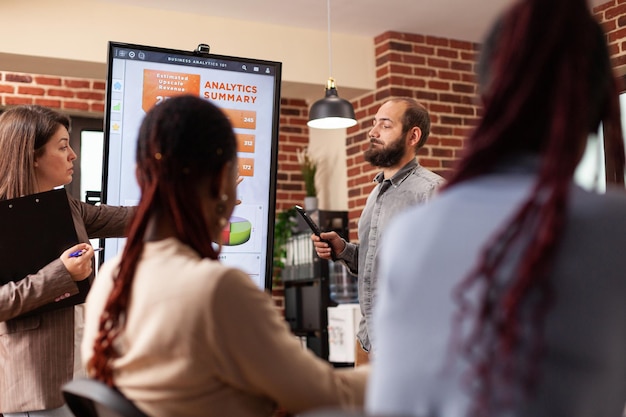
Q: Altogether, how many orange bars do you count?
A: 3